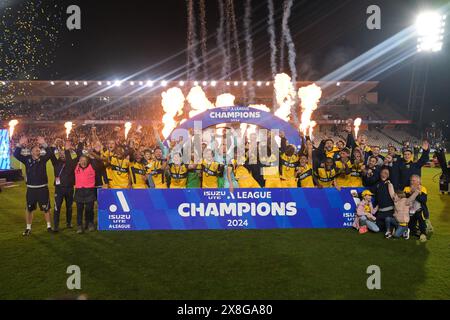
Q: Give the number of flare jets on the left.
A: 3